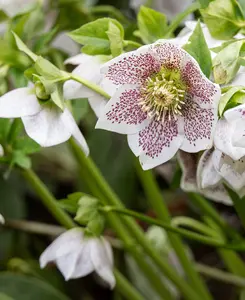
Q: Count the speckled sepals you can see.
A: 6